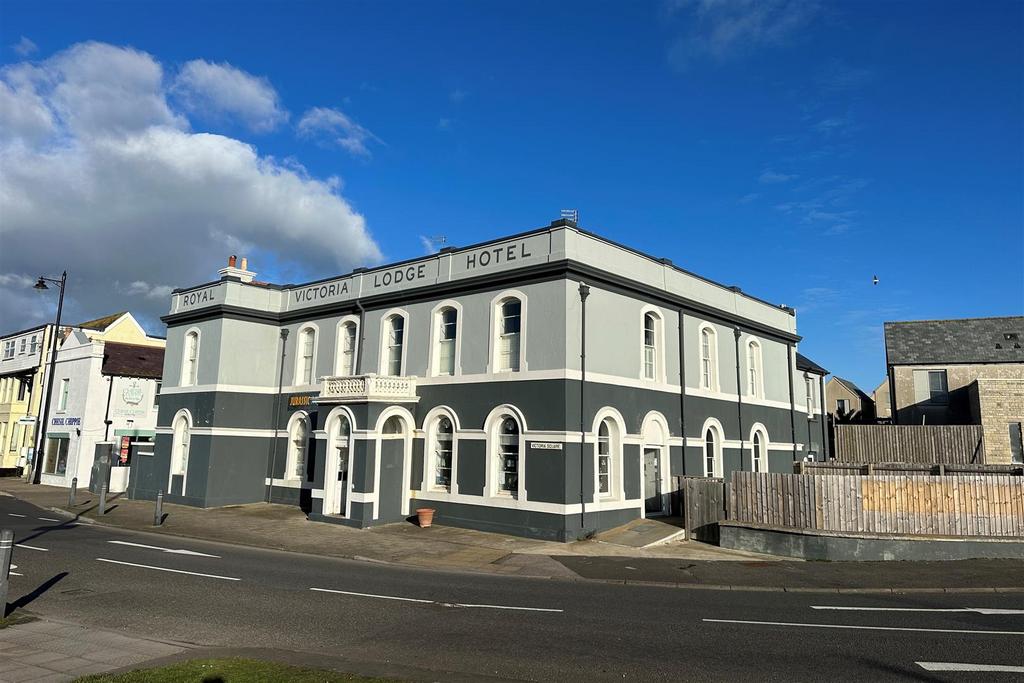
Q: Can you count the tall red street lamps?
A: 0